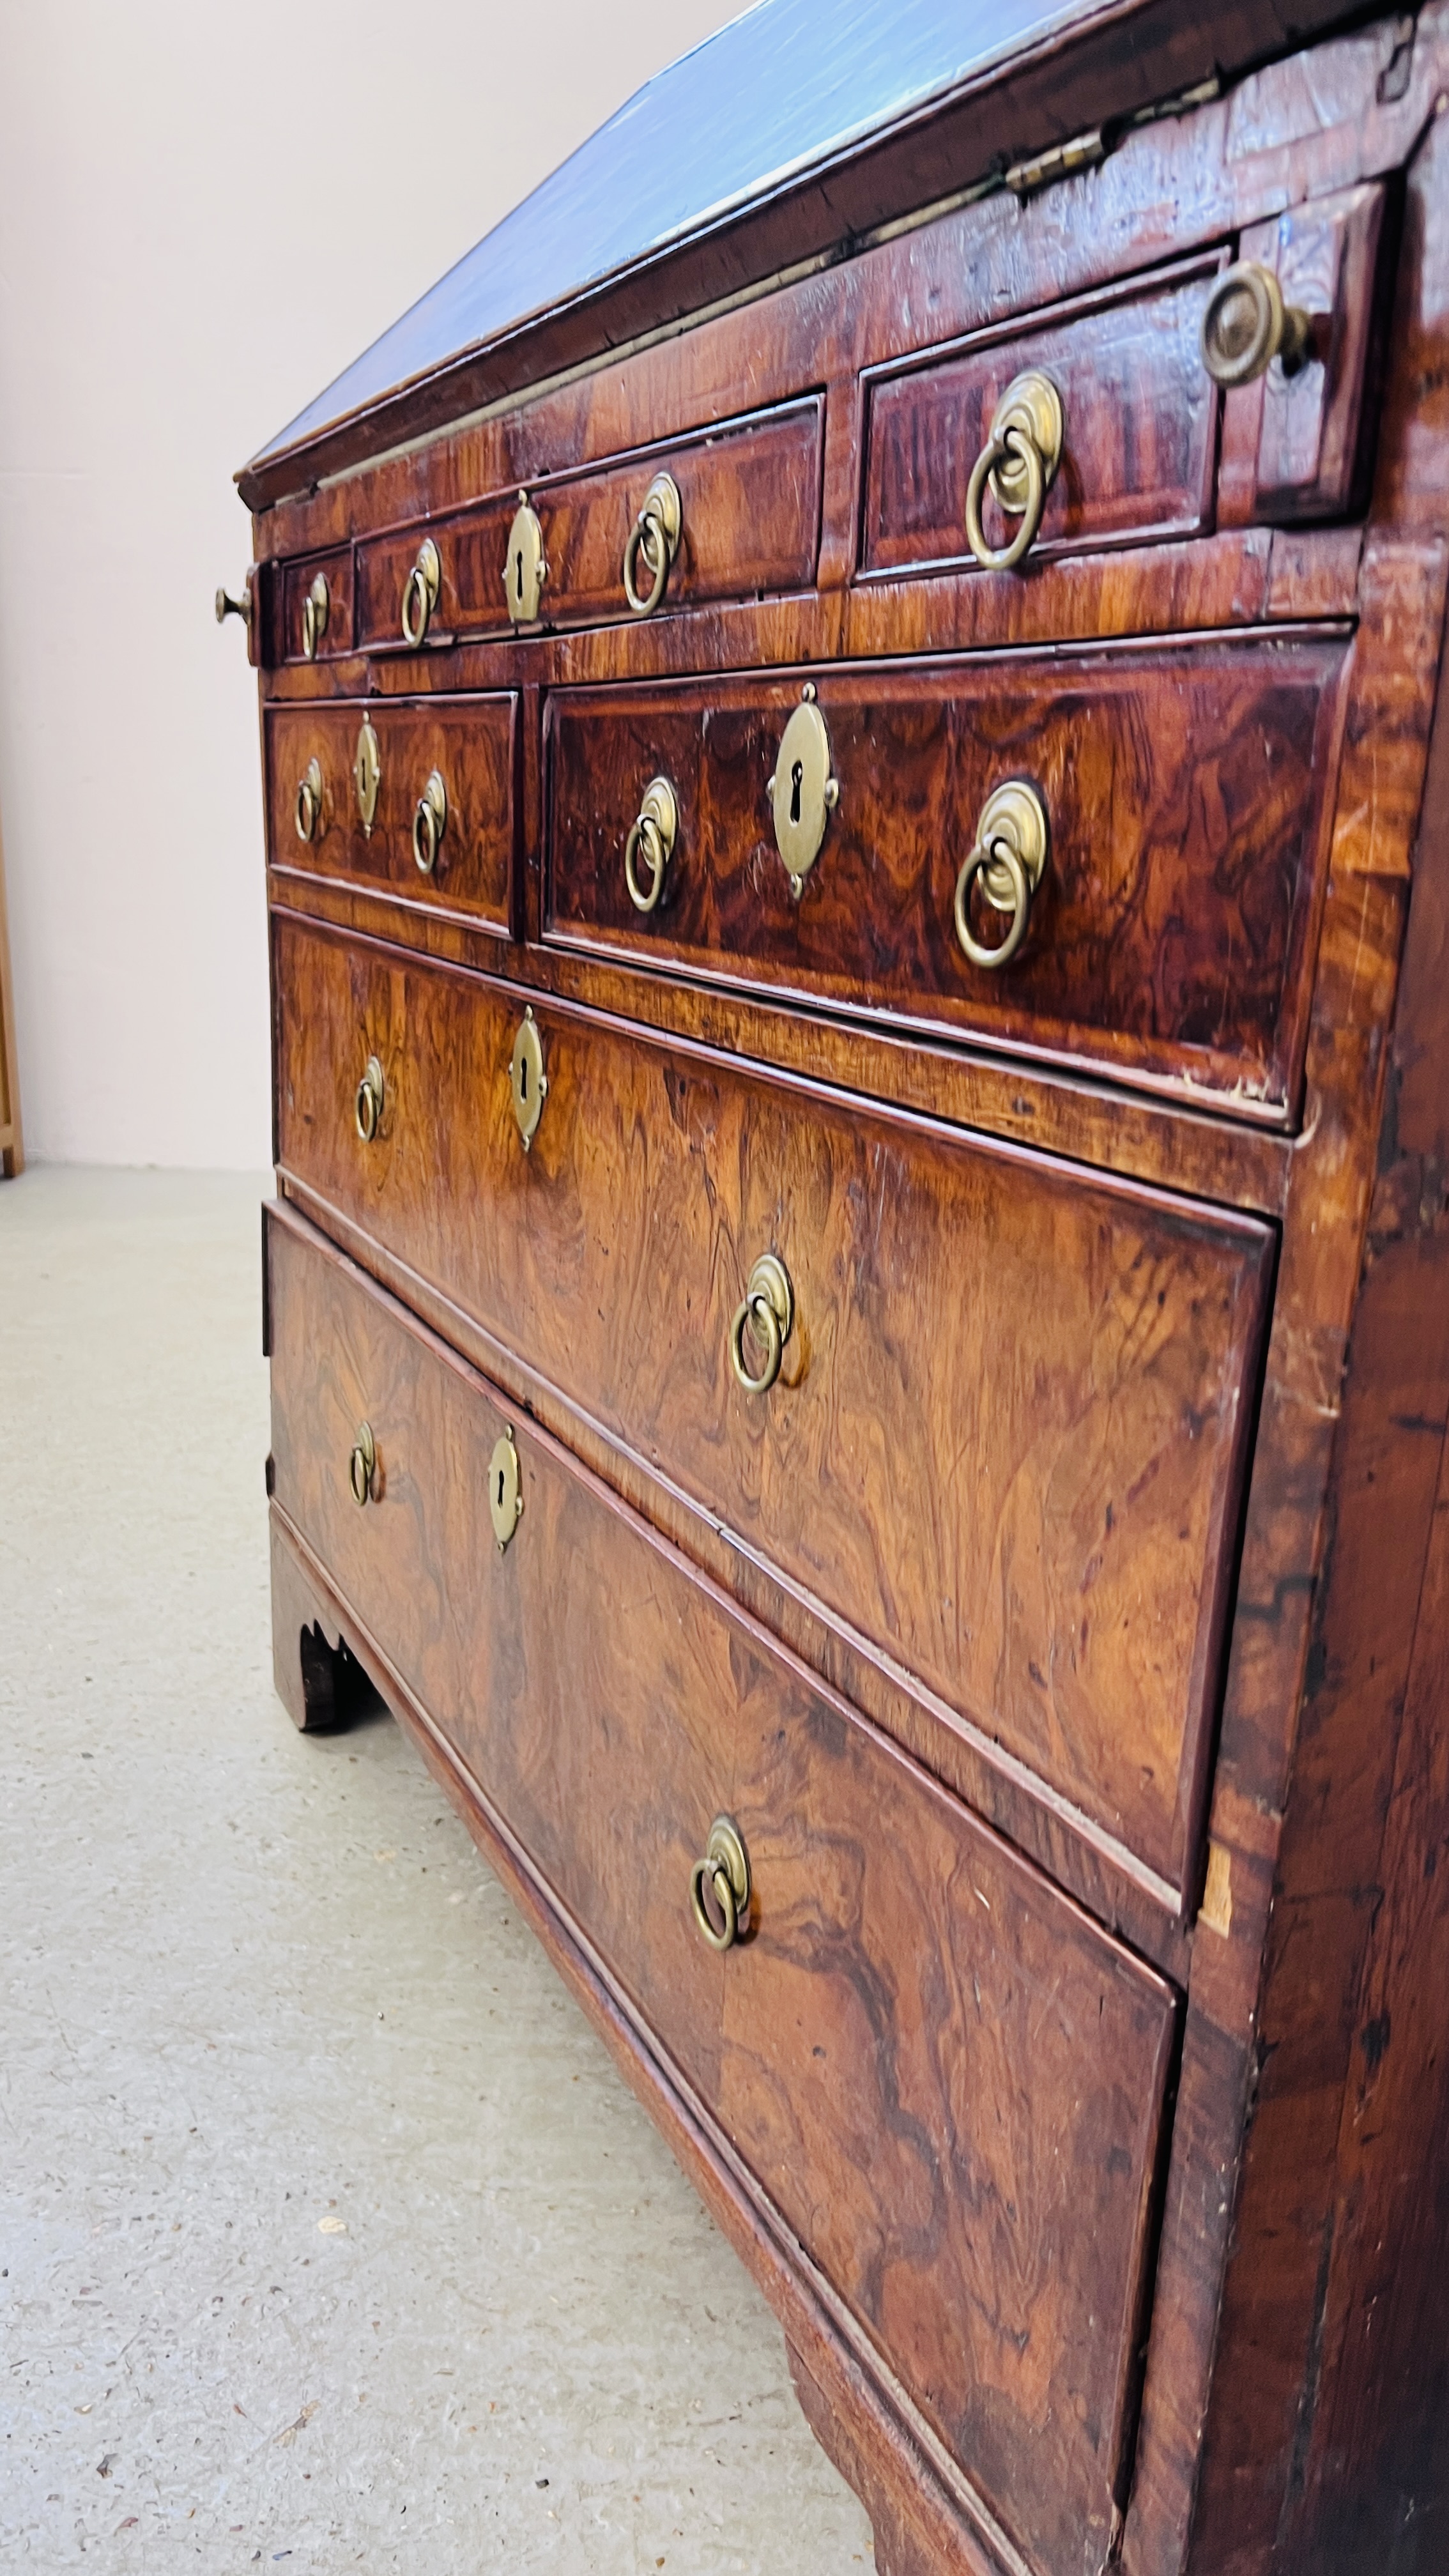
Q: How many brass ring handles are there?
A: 12